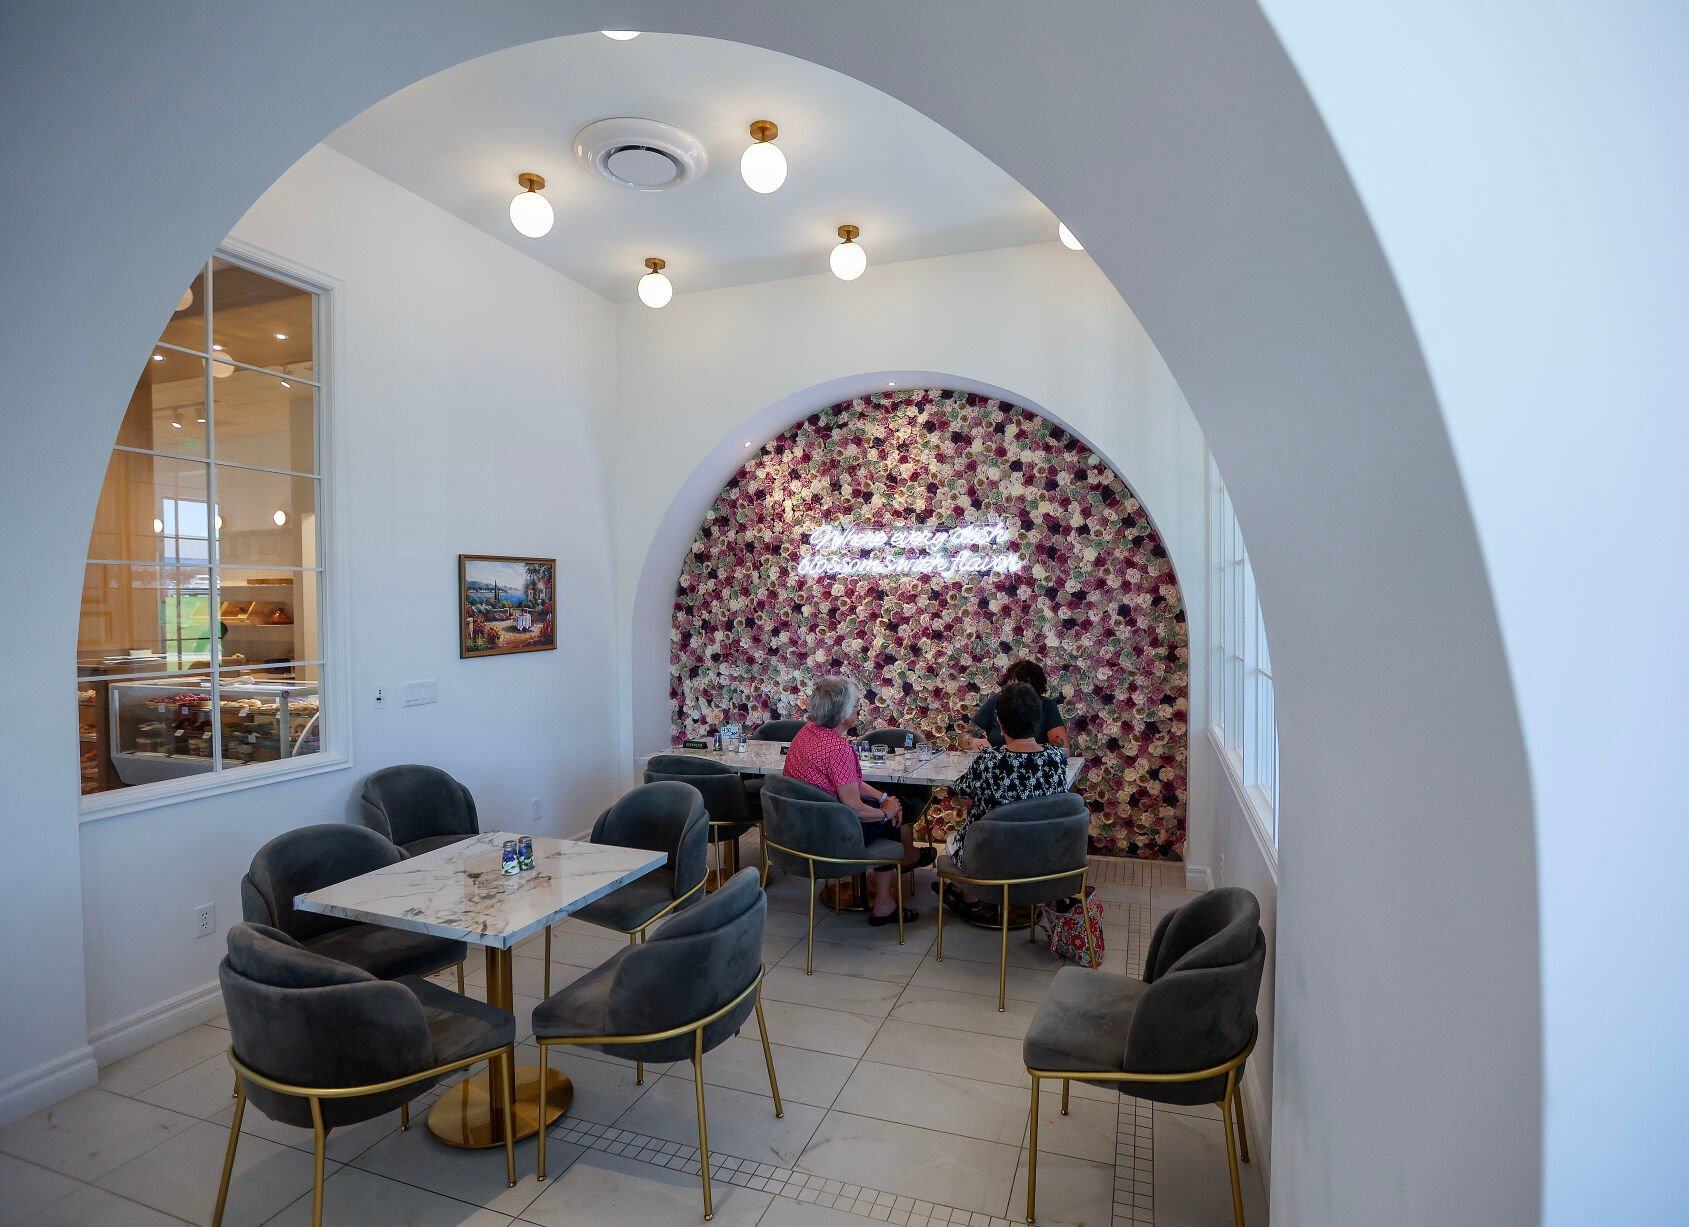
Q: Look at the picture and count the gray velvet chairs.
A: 11